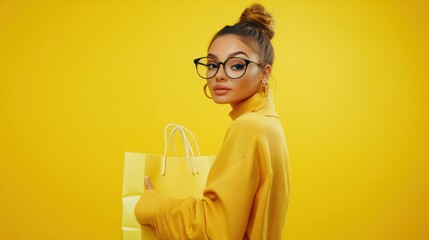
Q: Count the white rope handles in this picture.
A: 2